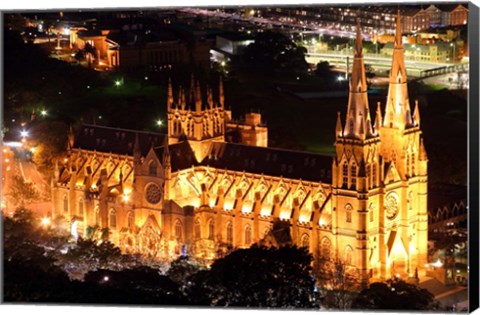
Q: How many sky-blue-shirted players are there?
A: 0